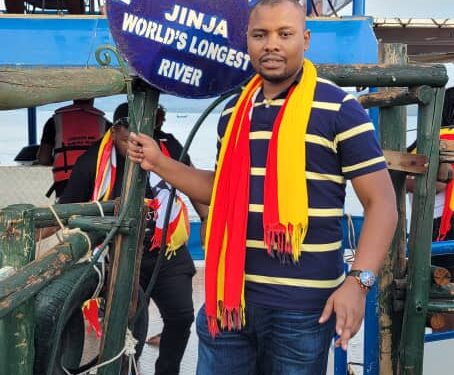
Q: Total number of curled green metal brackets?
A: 1